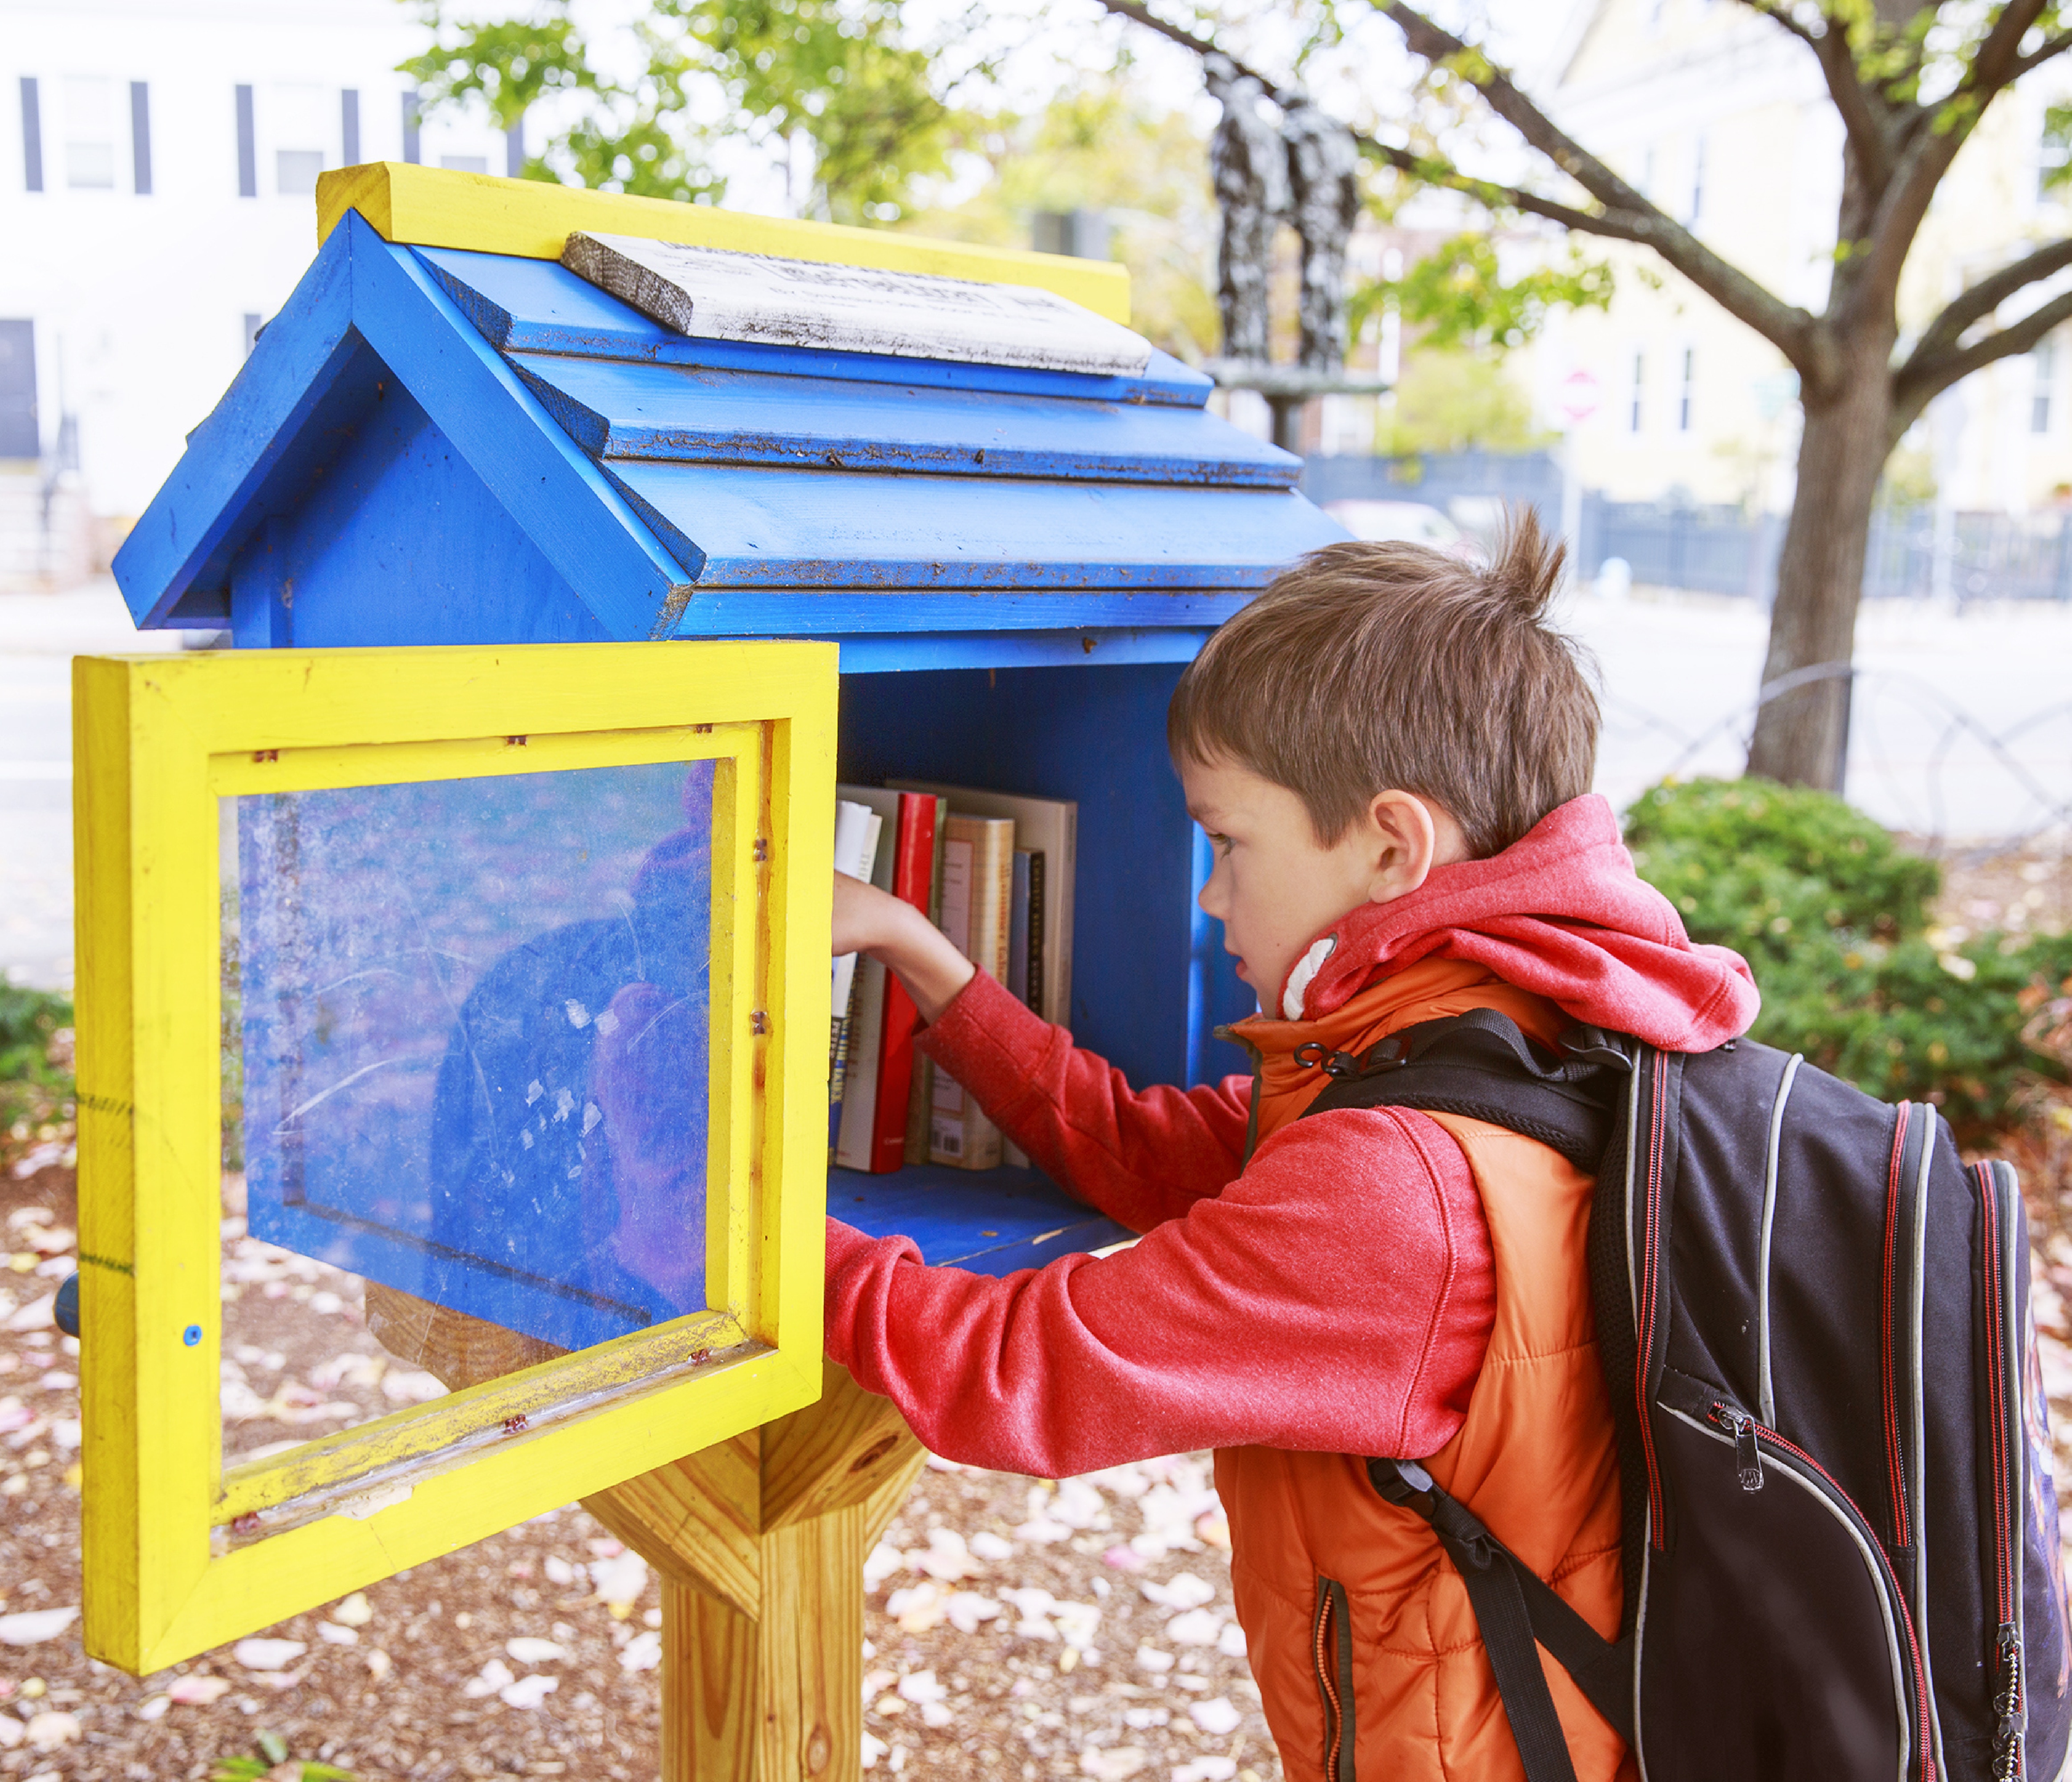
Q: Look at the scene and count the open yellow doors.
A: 1